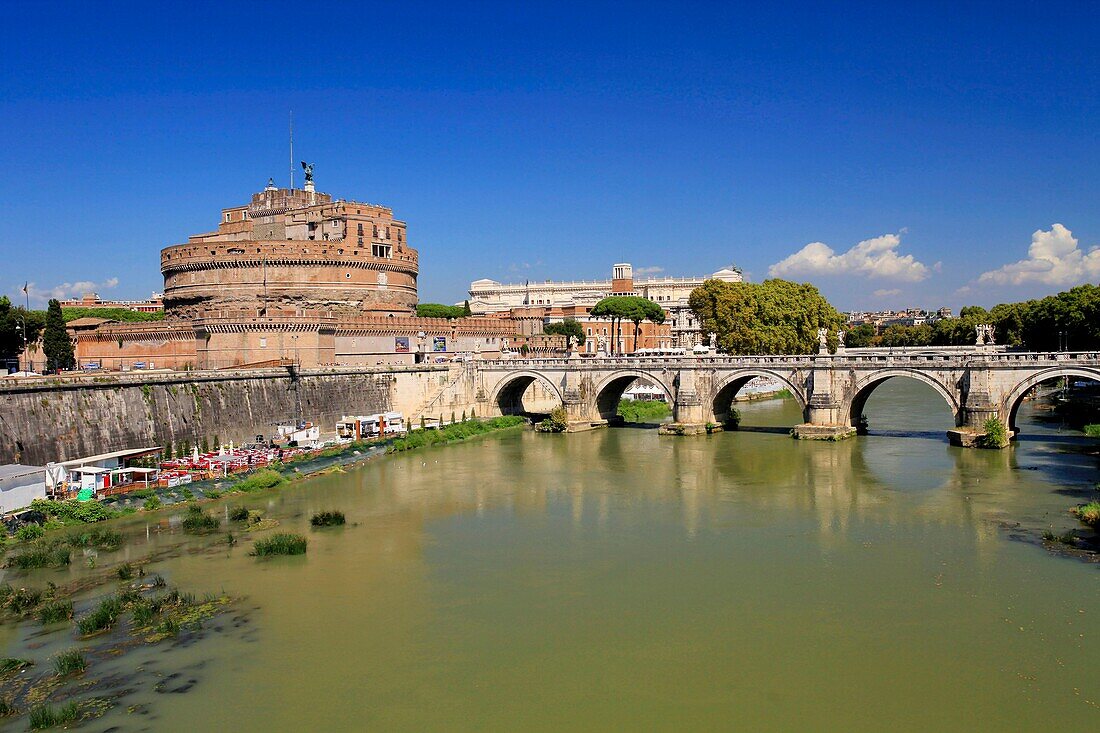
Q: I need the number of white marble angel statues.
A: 10